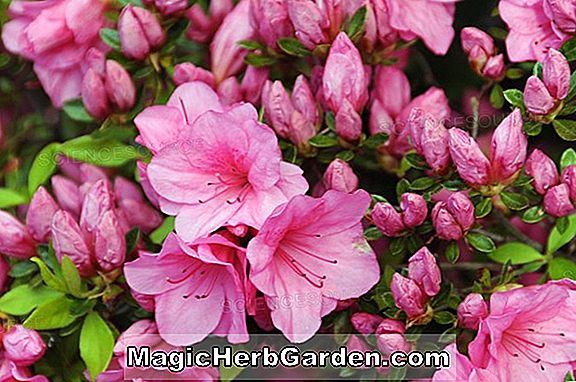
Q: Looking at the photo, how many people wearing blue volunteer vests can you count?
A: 0